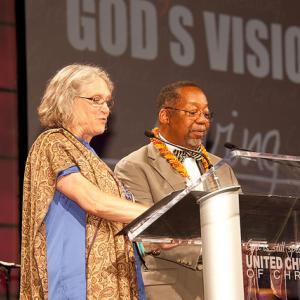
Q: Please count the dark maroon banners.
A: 1